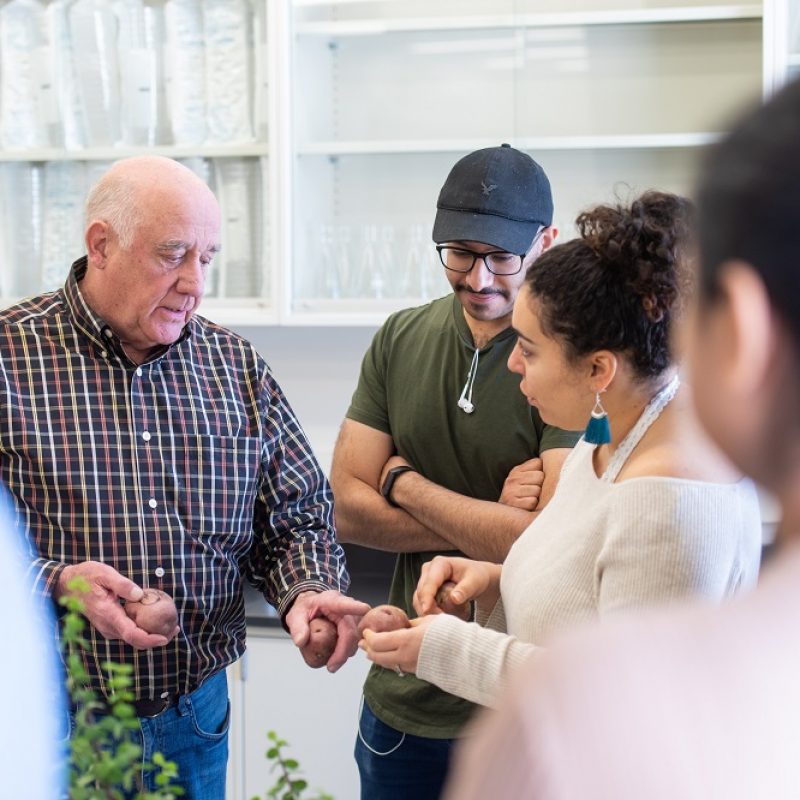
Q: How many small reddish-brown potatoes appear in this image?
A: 4